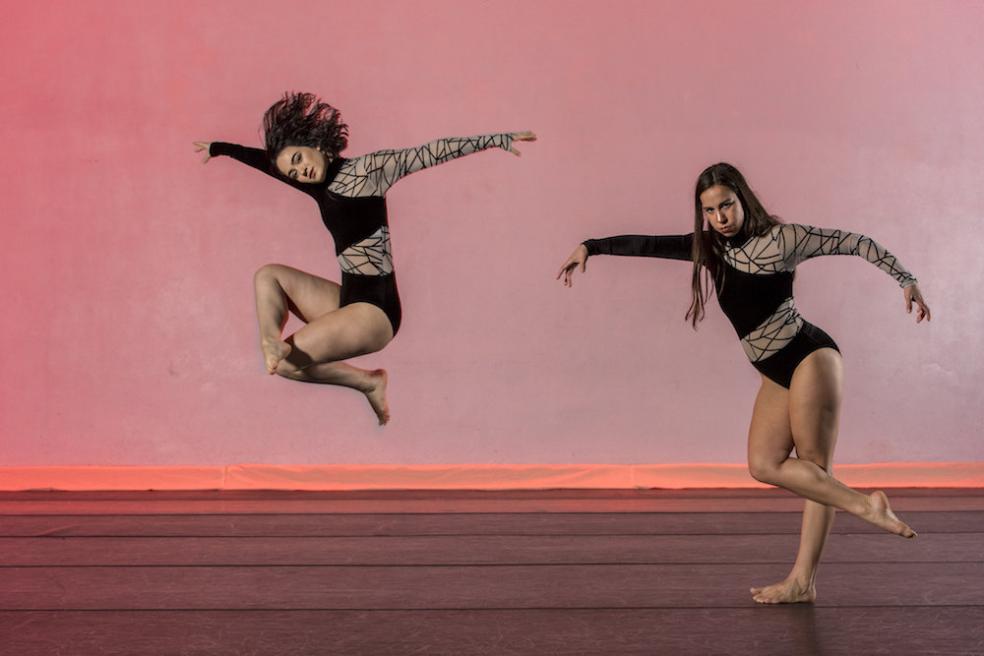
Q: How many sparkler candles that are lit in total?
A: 0